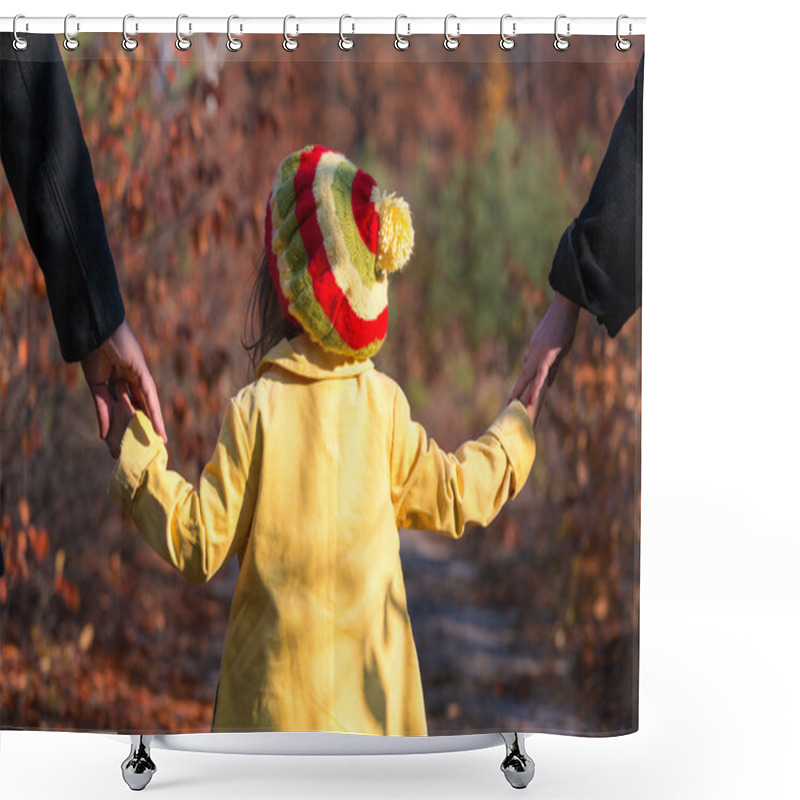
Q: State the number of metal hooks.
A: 12